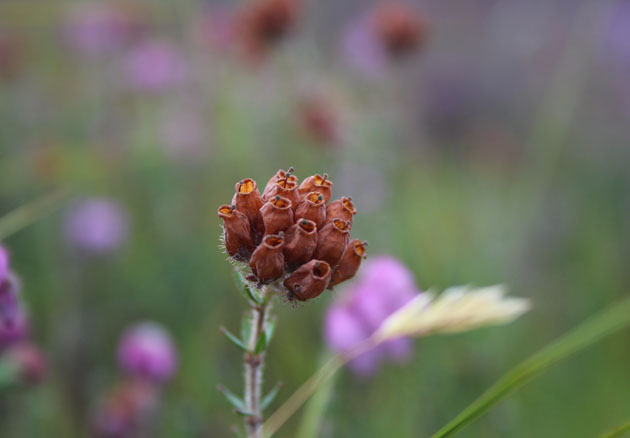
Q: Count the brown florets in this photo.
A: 13